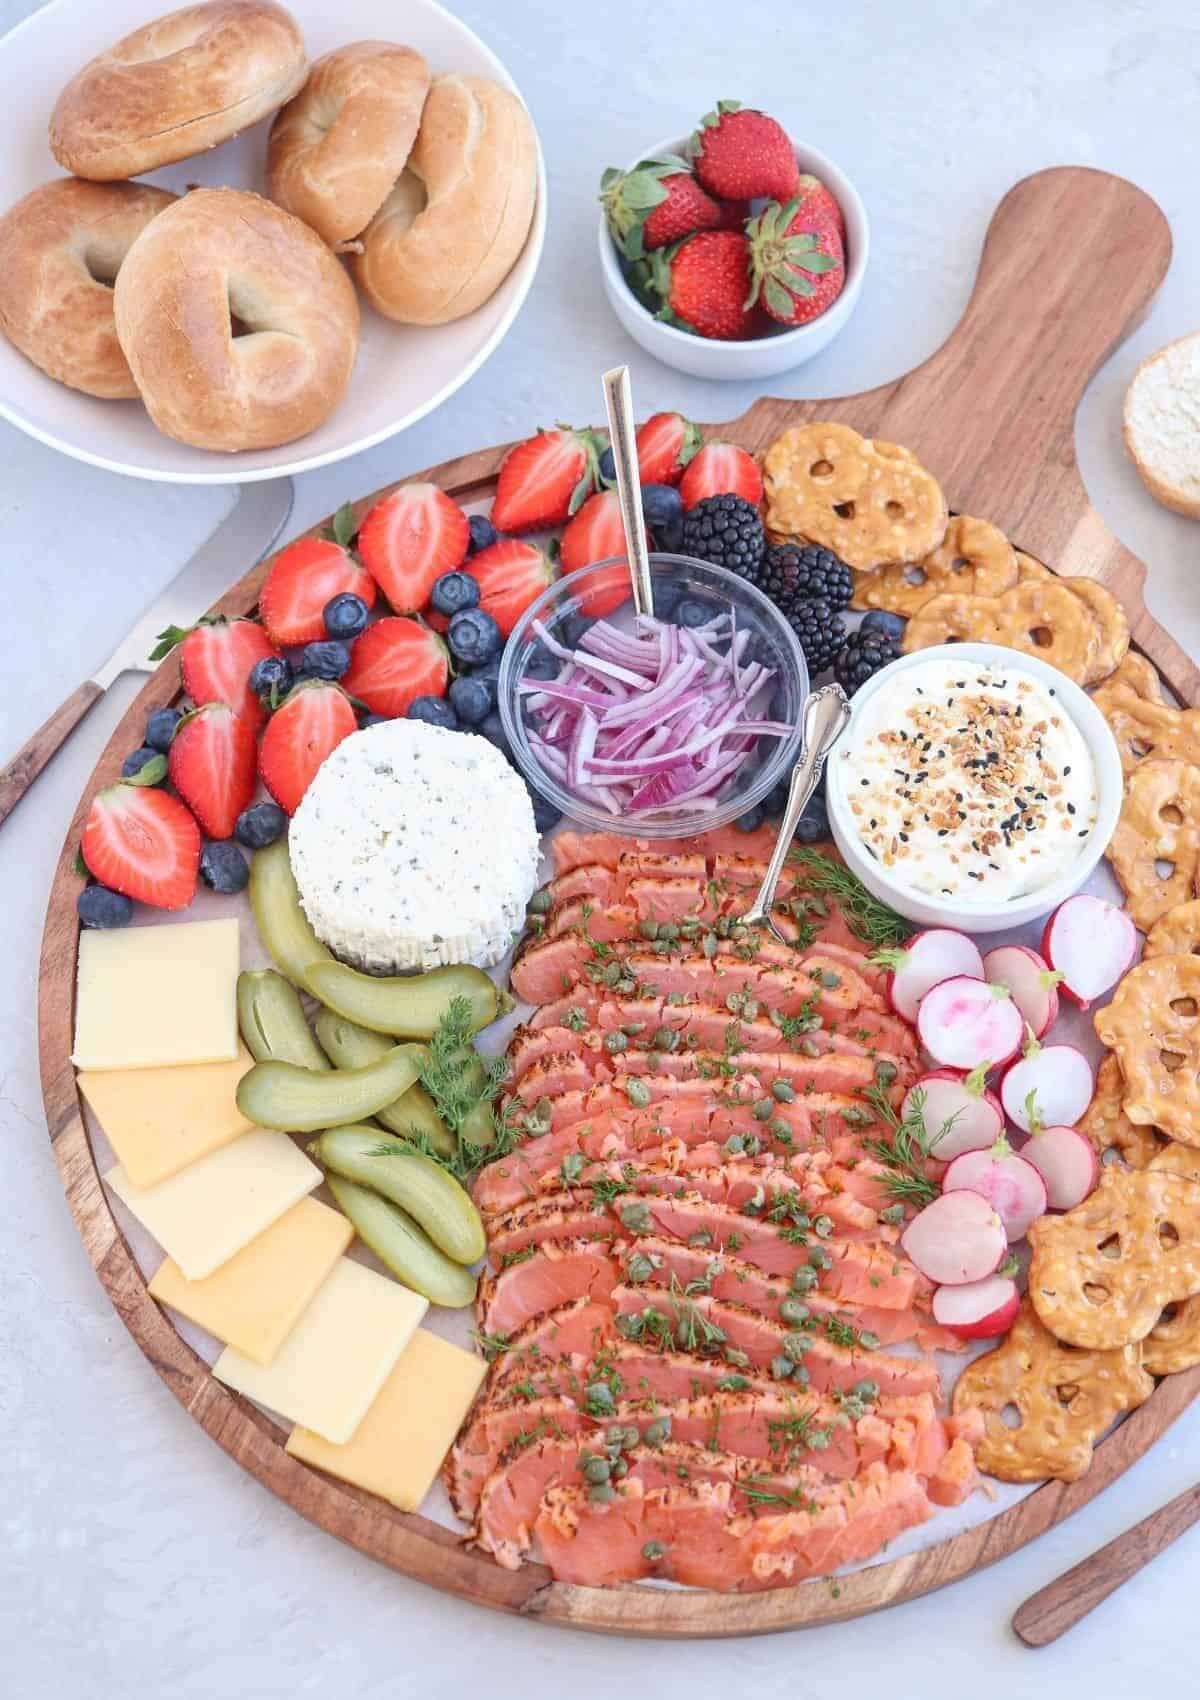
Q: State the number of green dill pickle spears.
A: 8